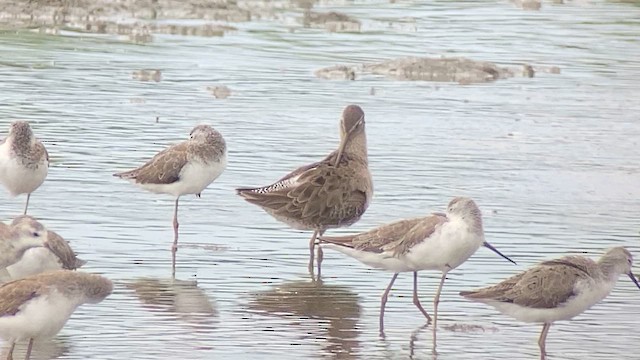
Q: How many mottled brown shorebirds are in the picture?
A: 1